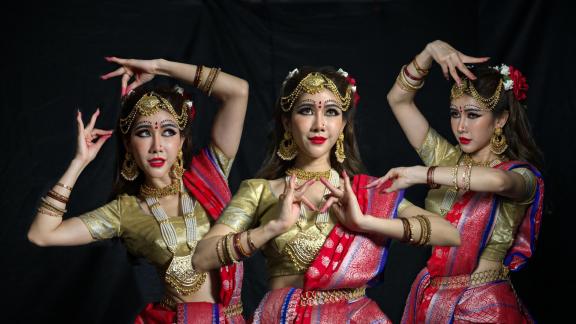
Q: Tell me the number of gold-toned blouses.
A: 3